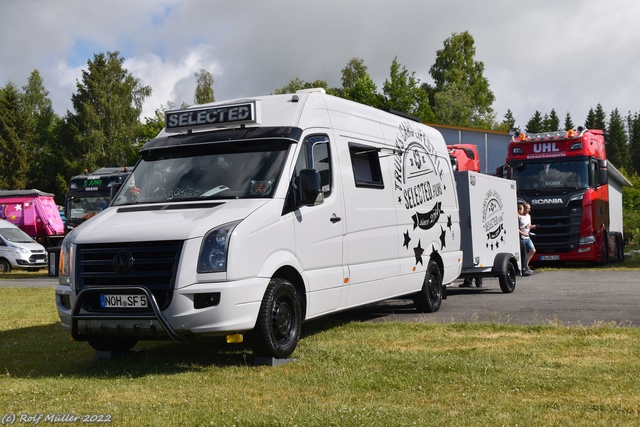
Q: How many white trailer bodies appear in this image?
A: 1